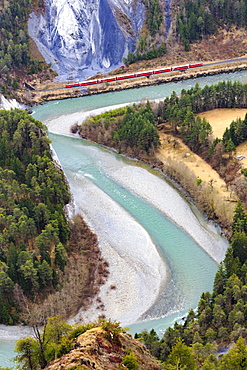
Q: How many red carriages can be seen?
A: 8